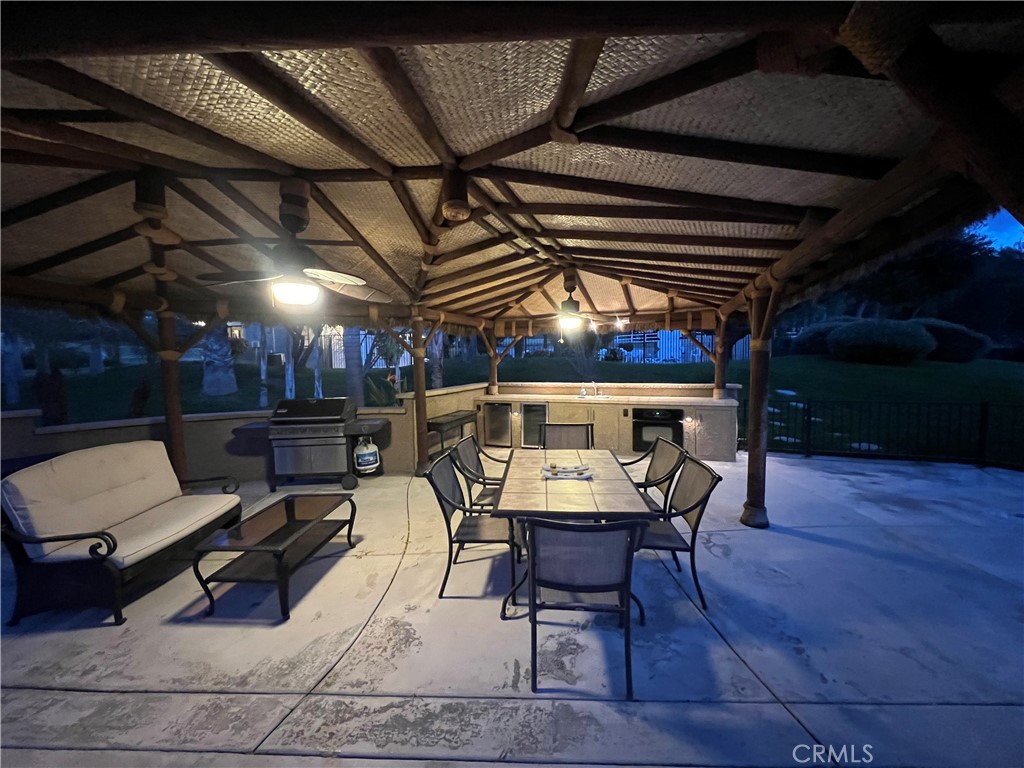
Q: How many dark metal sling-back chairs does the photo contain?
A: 6